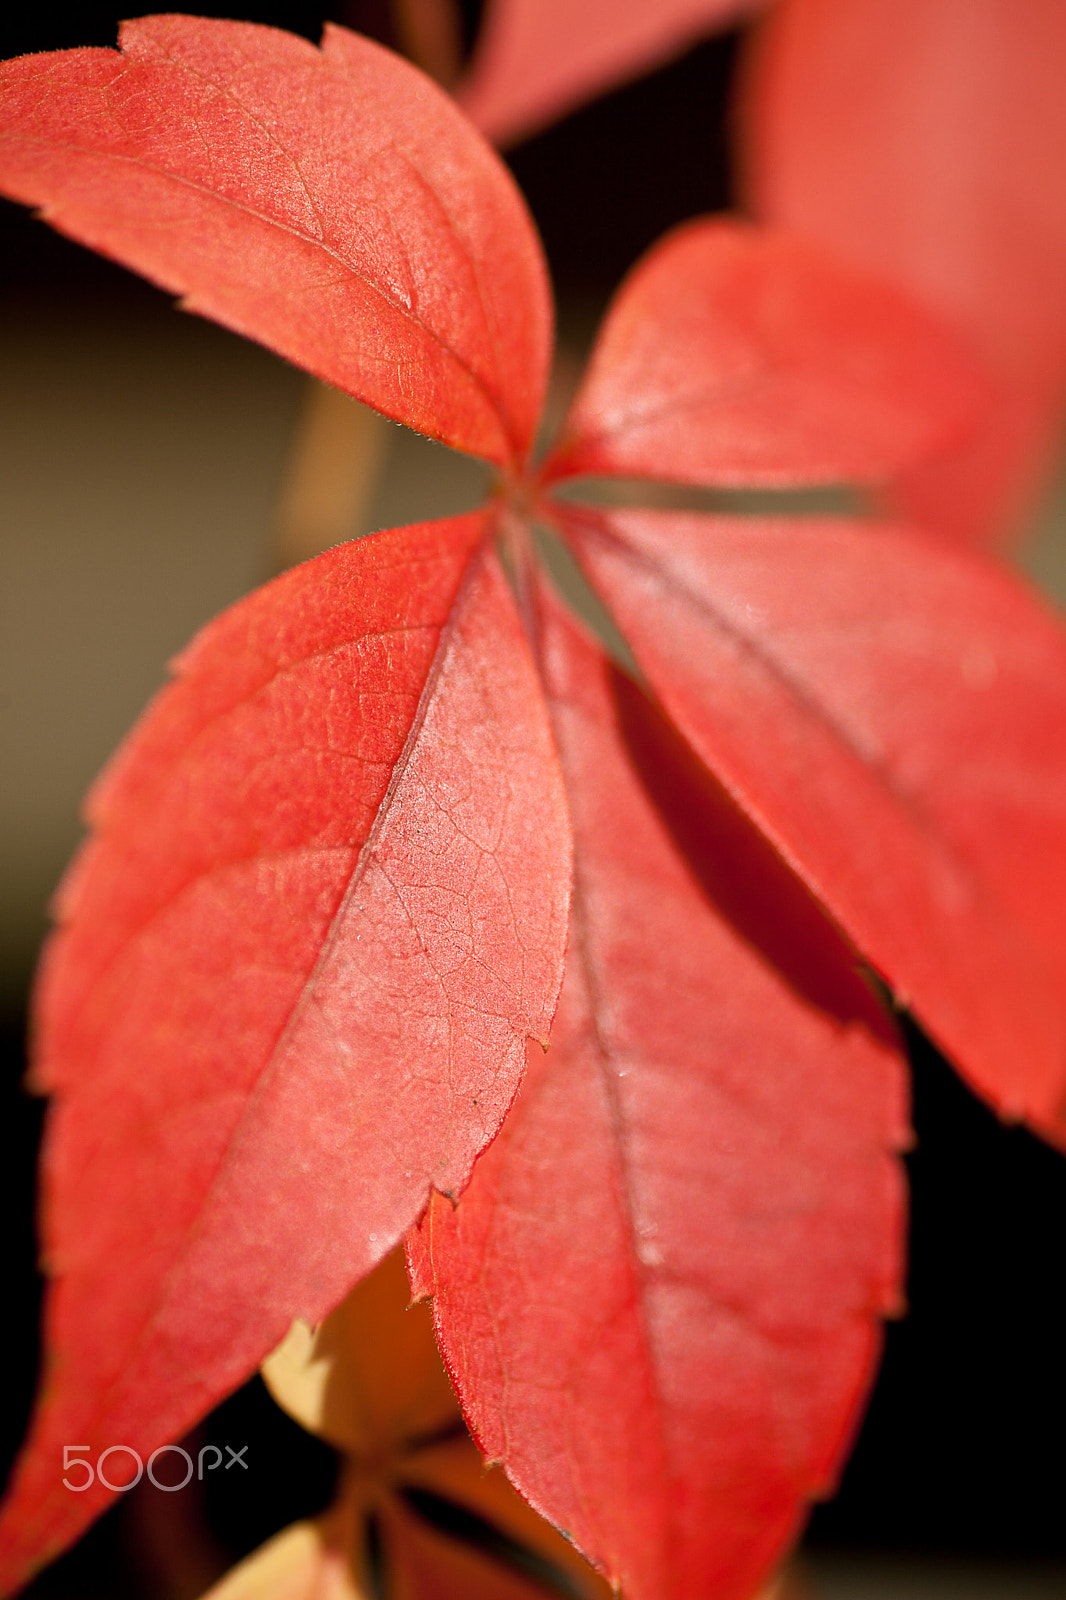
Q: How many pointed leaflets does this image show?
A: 5